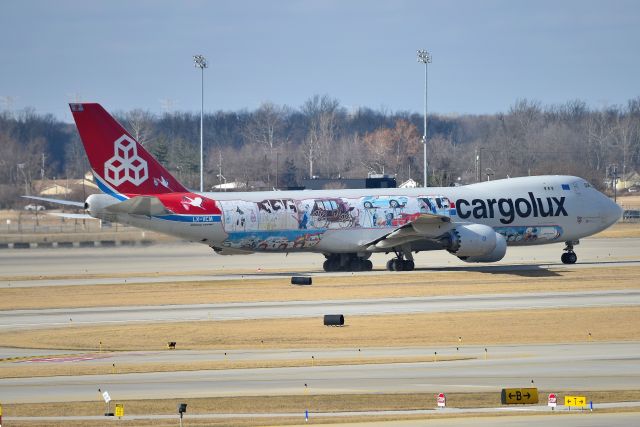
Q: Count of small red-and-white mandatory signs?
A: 2